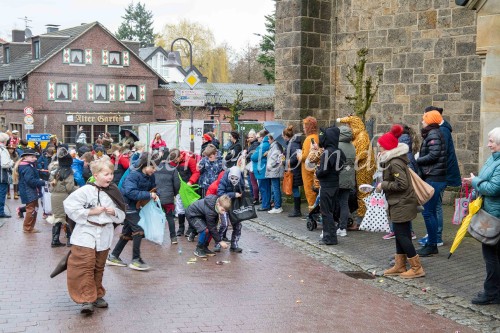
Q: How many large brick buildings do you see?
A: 2